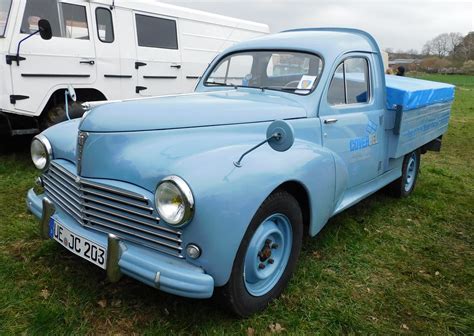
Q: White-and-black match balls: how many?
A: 0